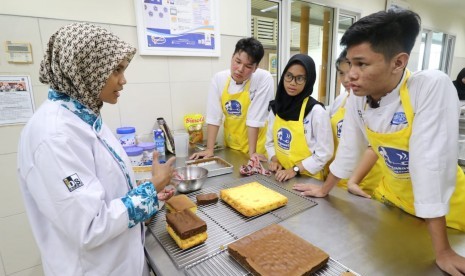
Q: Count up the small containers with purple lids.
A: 2